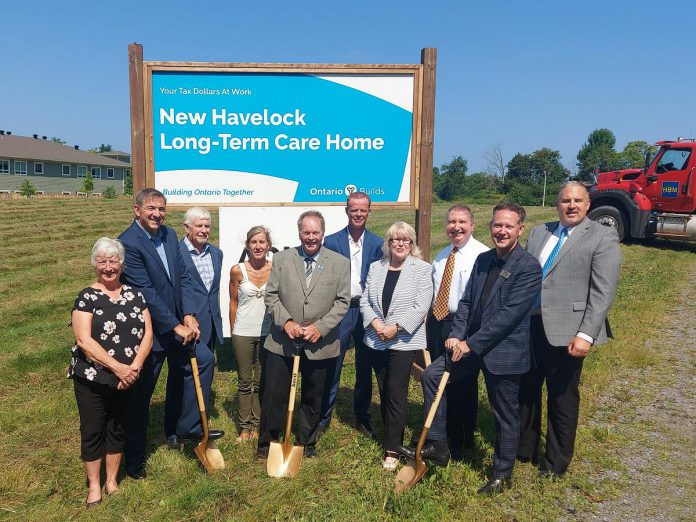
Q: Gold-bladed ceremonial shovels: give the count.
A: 3